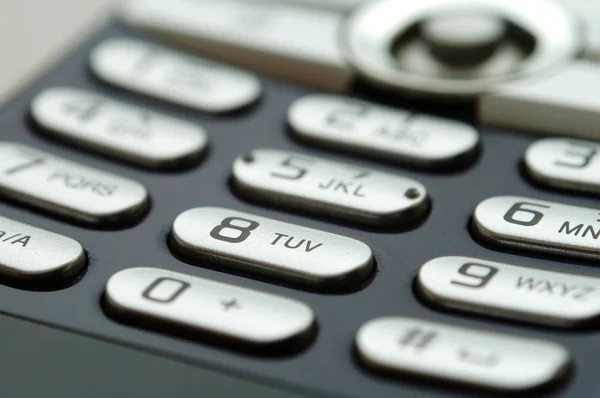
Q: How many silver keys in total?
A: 12